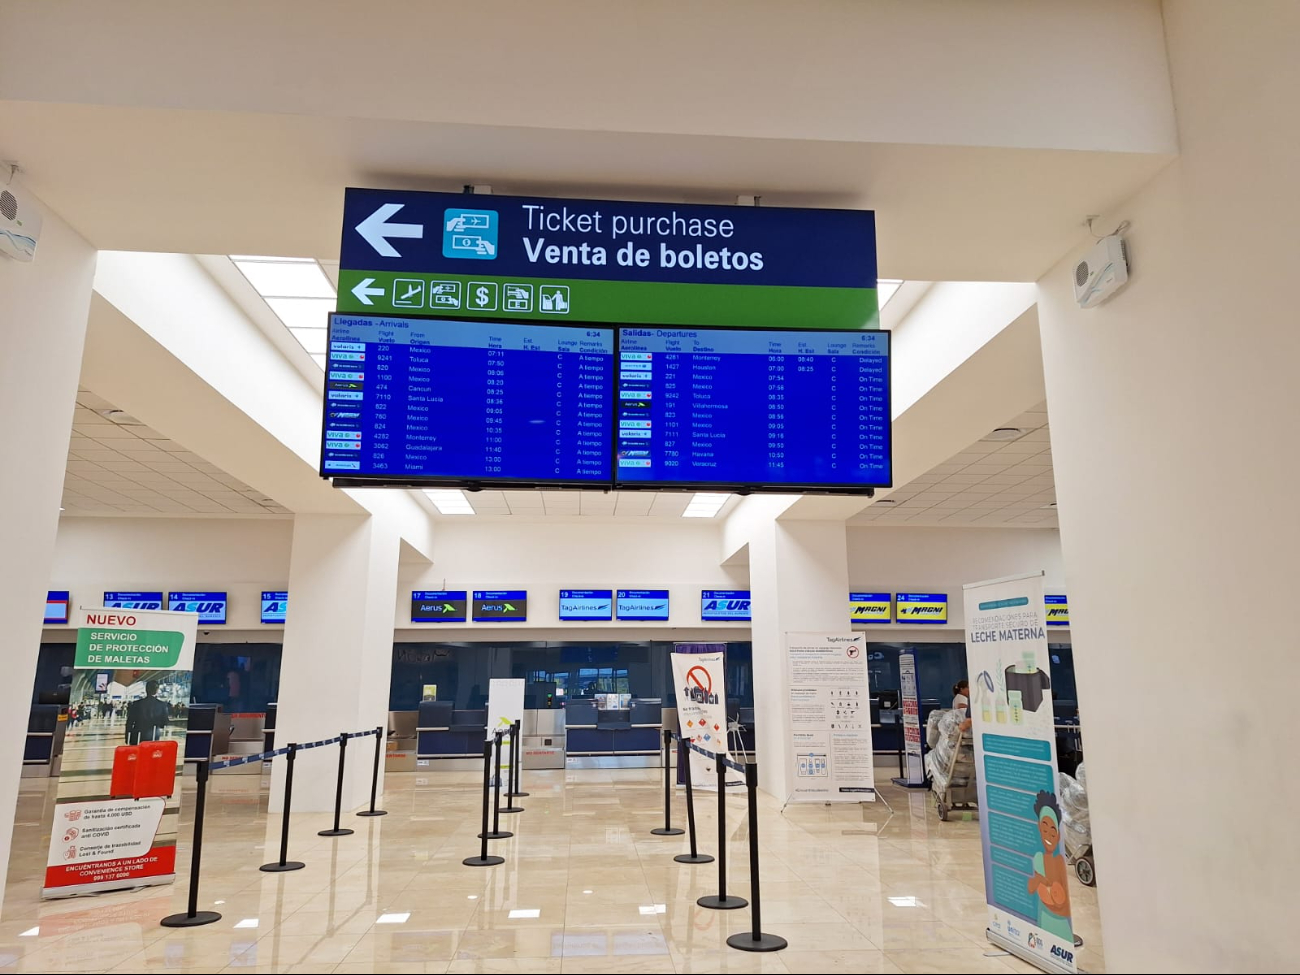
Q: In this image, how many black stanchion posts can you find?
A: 12